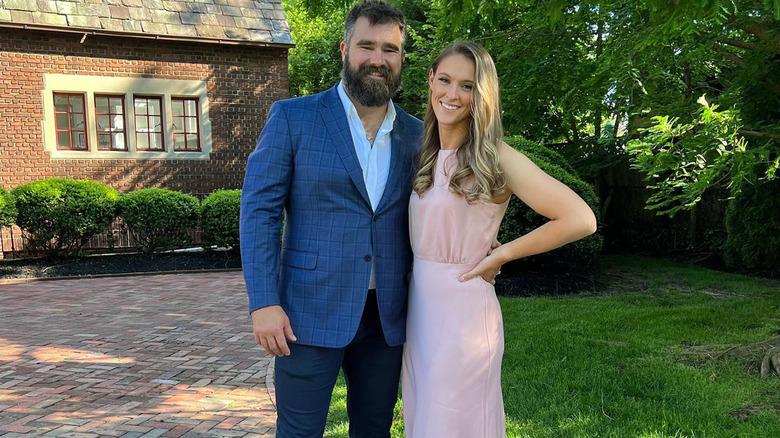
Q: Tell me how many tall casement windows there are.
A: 4